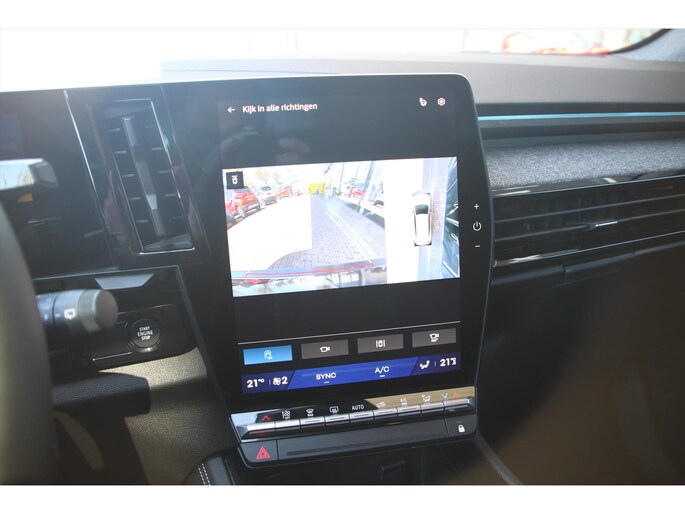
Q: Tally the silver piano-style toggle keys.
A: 9